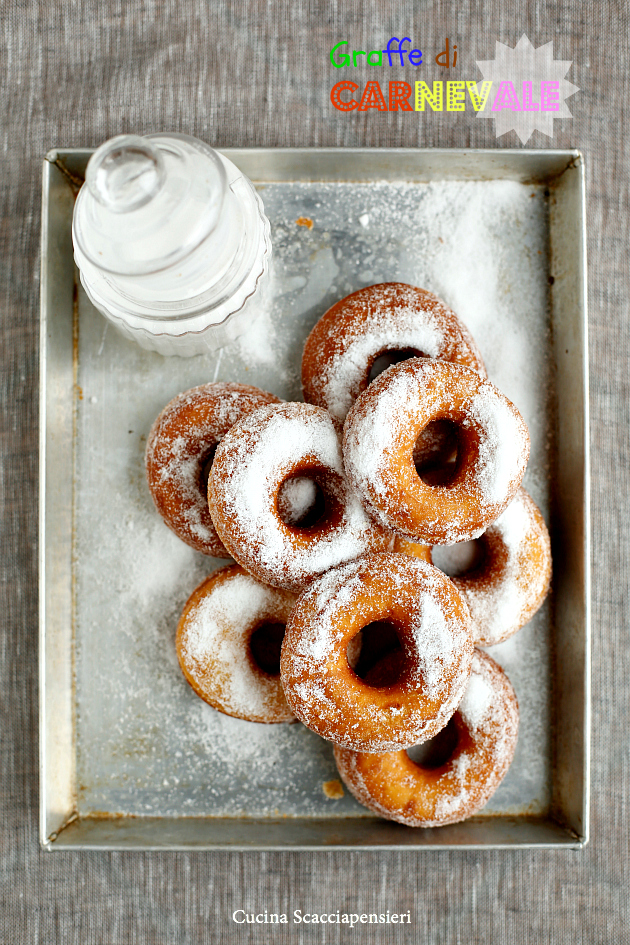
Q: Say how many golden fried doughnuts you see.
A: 8